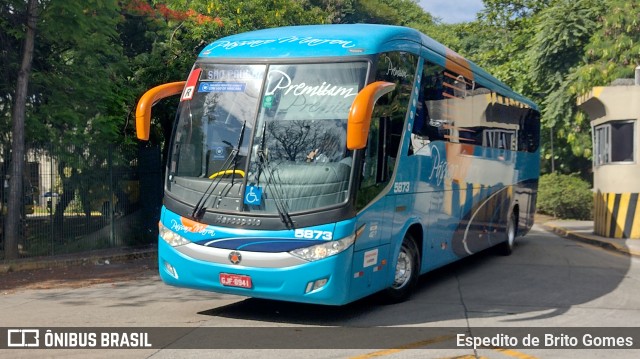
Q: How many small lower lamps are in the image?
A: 2